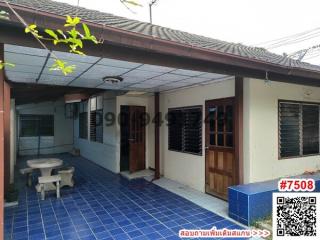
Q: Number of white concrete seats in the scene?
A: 3